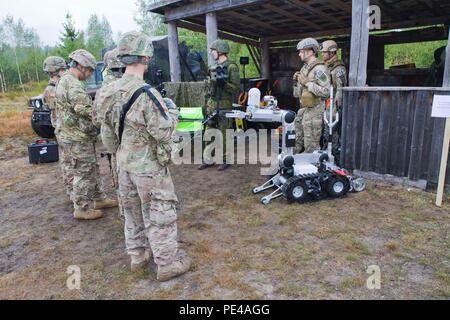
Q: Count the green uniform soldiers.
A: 1